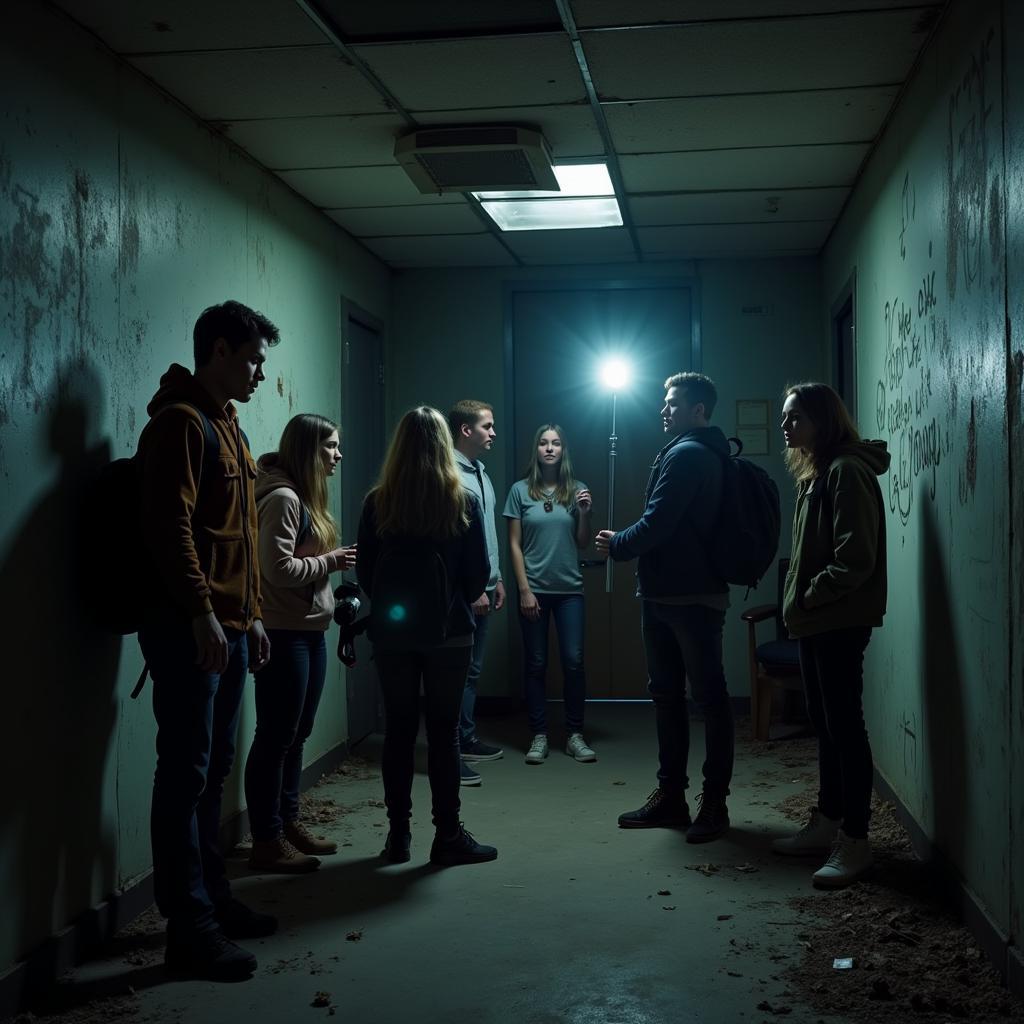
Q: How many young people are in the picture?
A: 7